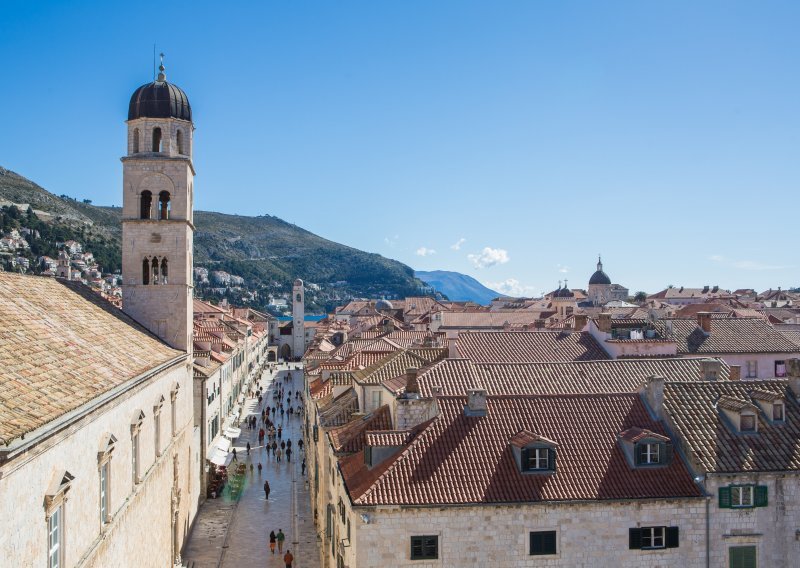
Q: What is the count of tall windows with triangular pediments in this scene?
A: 5